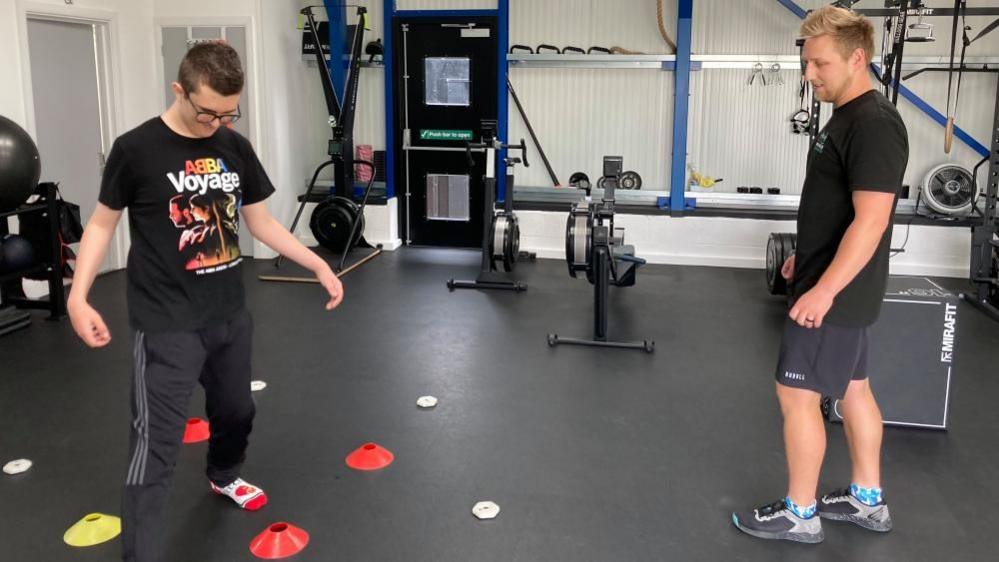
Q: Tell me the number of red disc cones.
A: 3